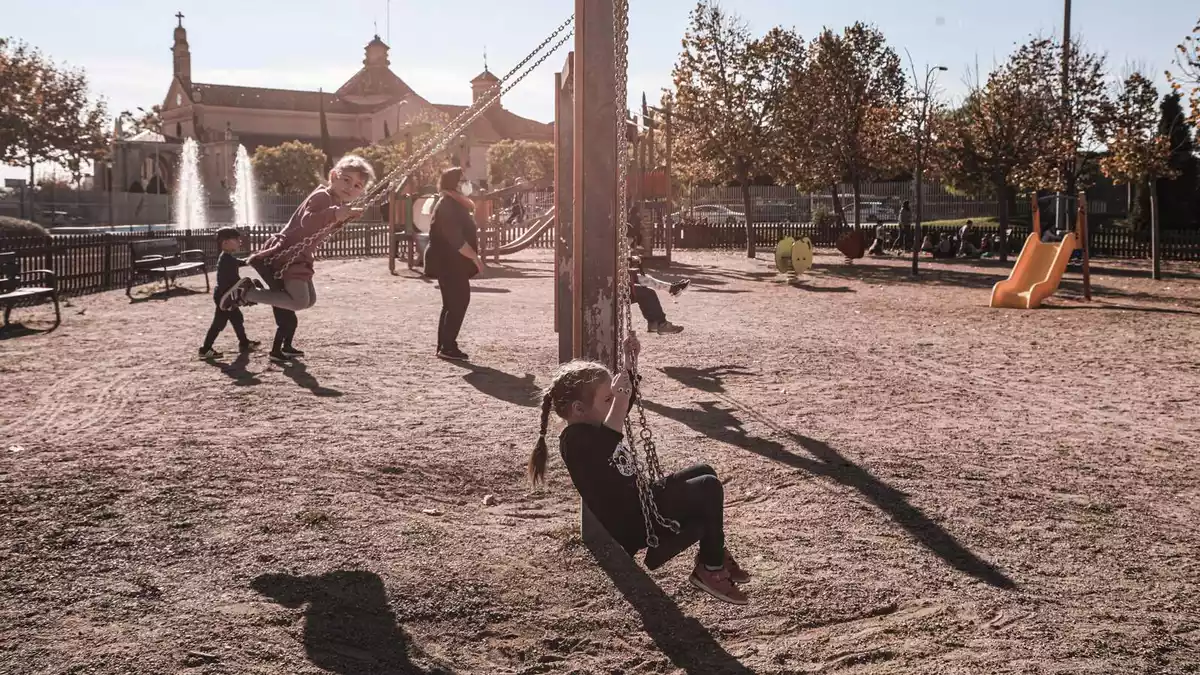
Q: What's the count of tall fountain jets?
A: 2